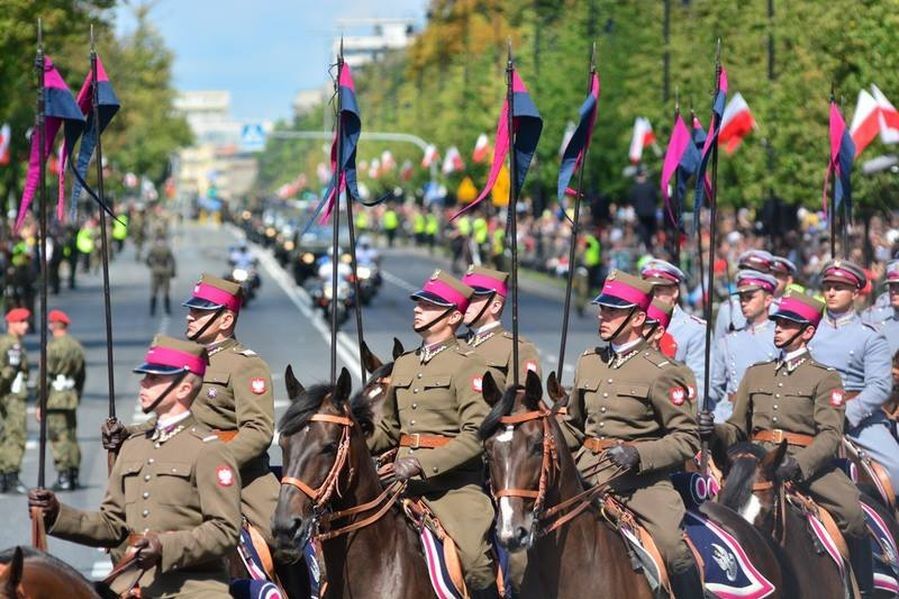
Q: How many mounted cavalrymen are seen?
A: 13